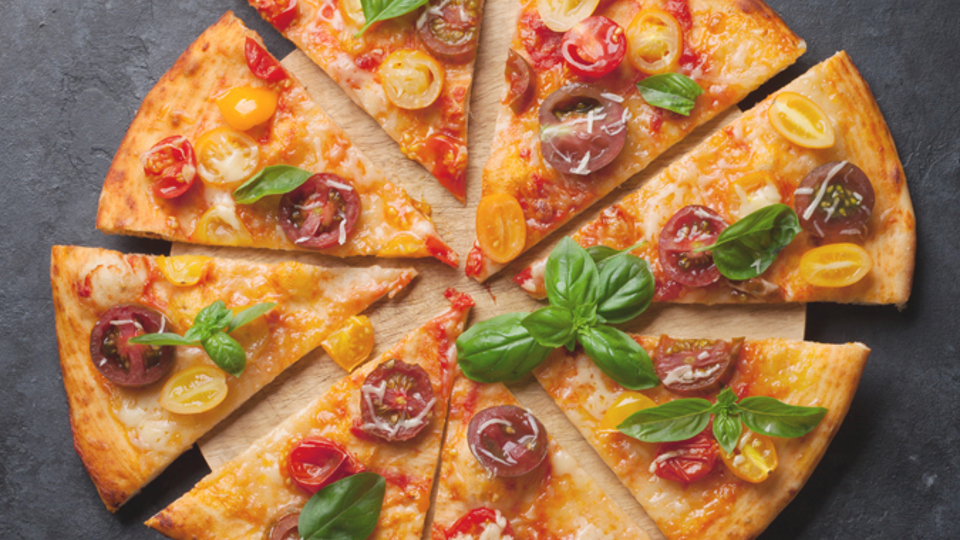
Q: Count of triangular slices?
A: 8